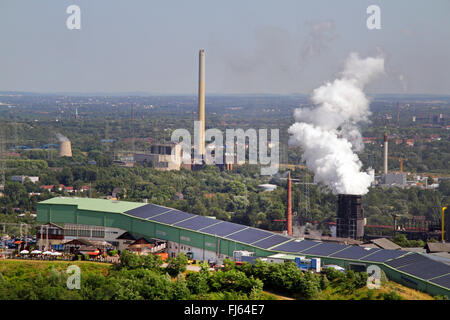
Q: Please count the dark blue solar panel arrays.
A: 13